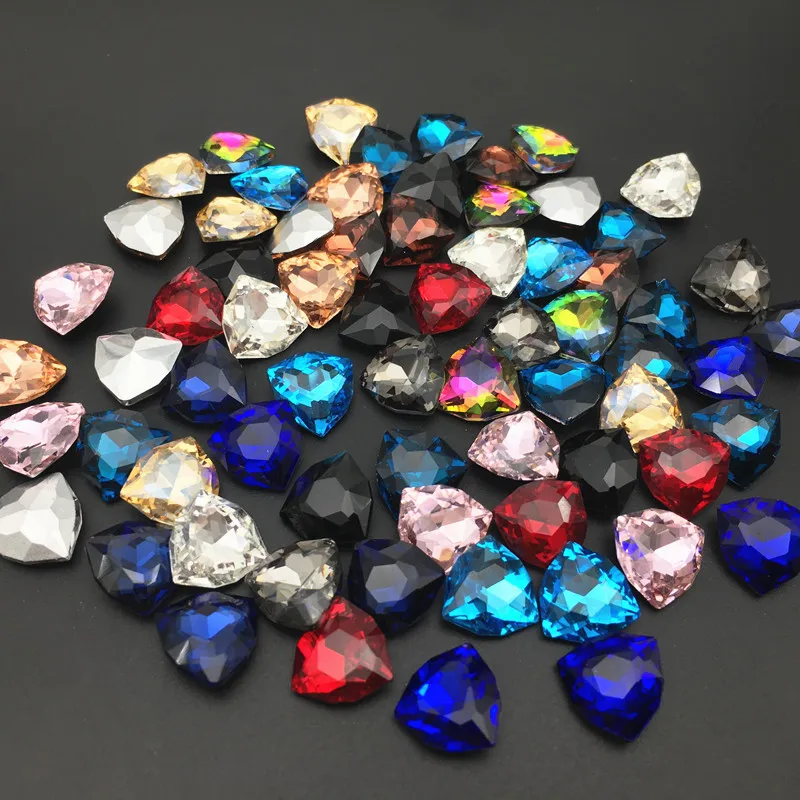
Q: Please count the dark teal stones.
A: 9